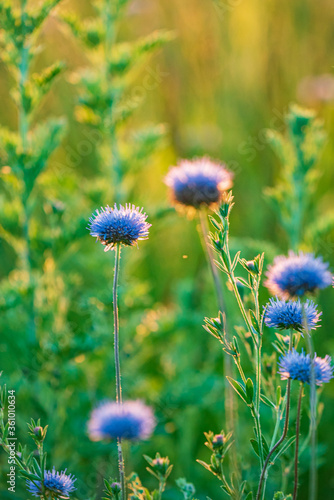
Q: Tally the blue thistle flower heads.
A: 7